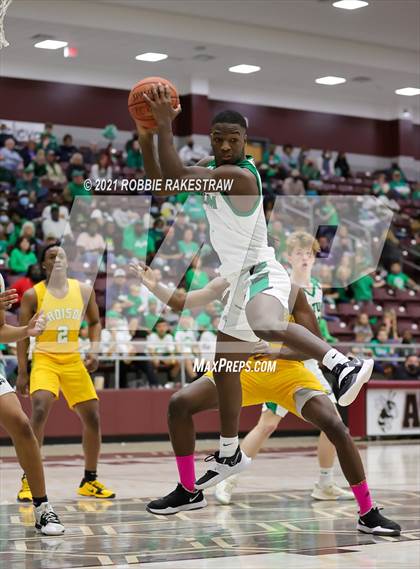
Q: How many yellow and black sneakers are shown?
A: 2